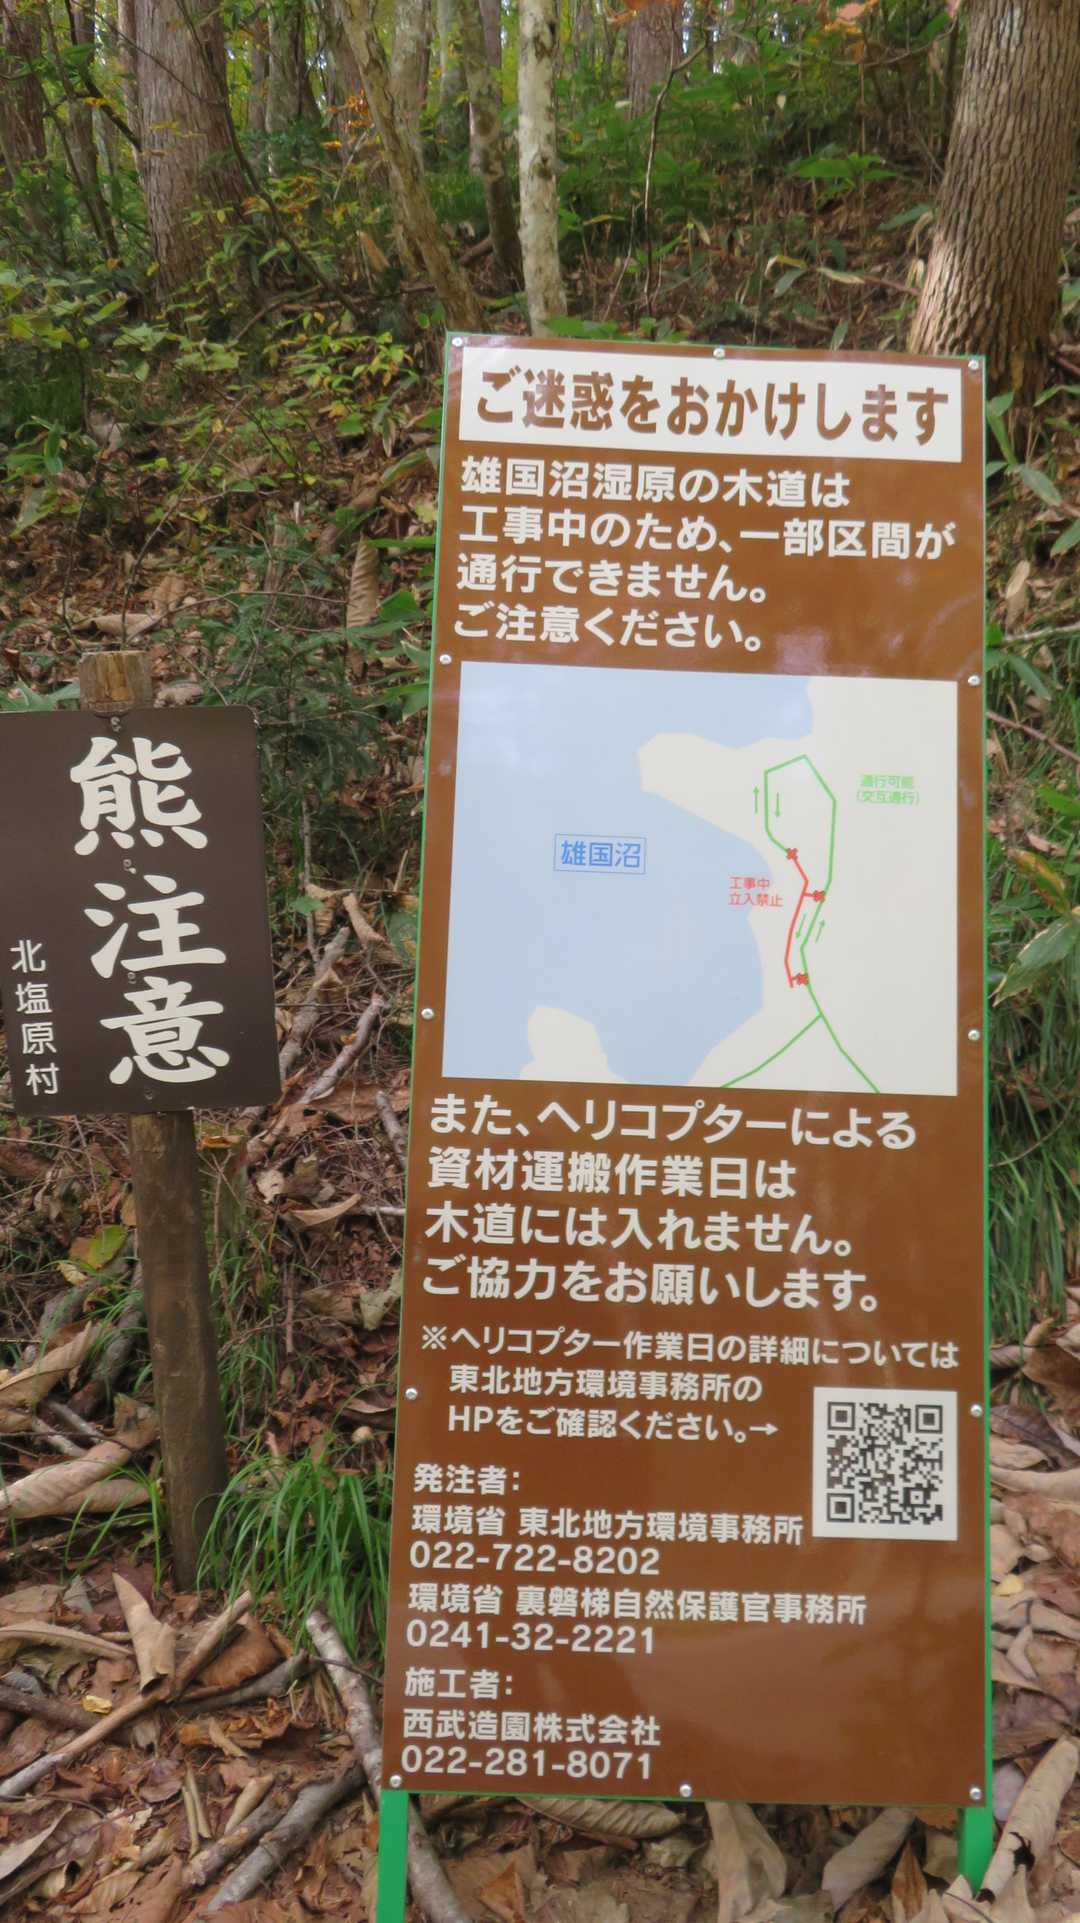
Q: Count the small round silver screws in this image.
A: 12